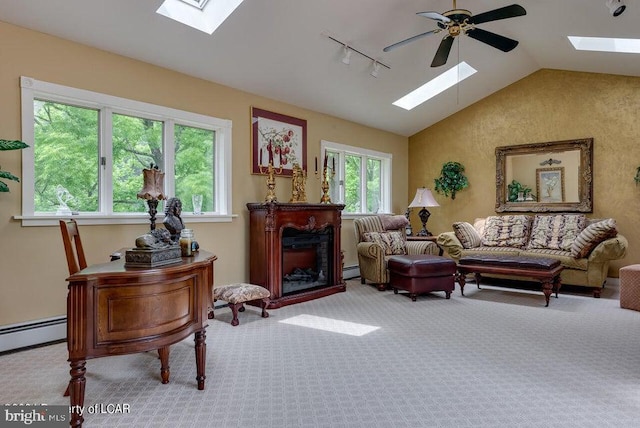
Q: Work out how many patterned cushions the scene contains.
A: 5